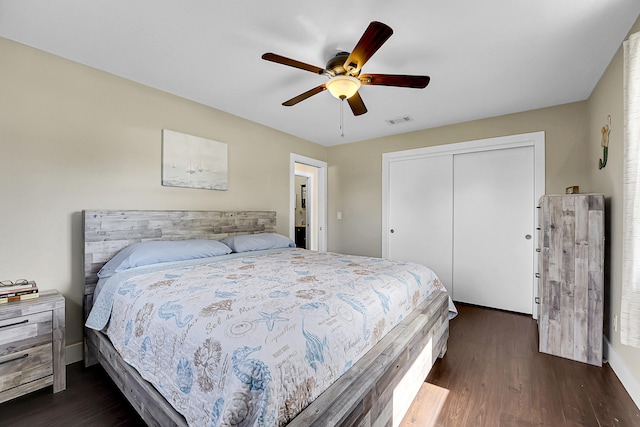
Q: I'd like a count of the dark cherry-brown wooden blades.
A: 5